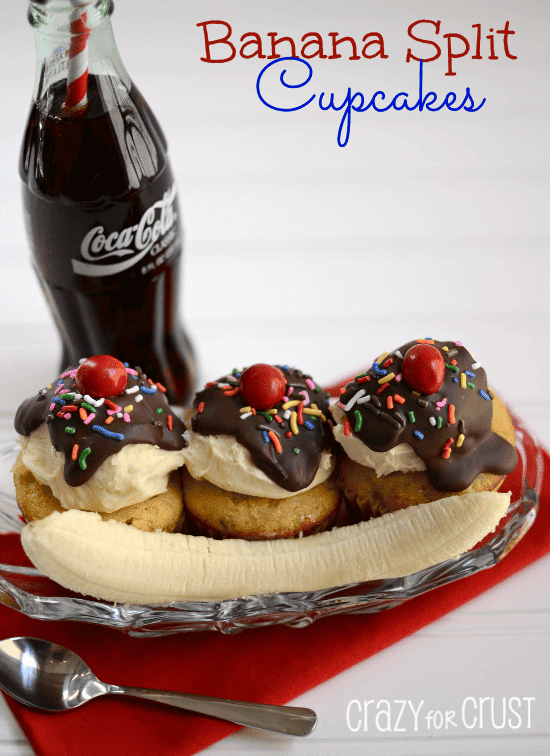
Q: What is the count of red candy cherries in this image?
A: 3